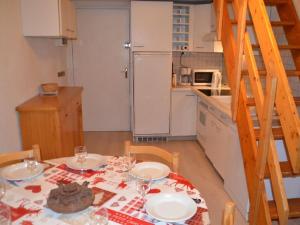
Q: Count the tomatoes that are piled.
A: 0